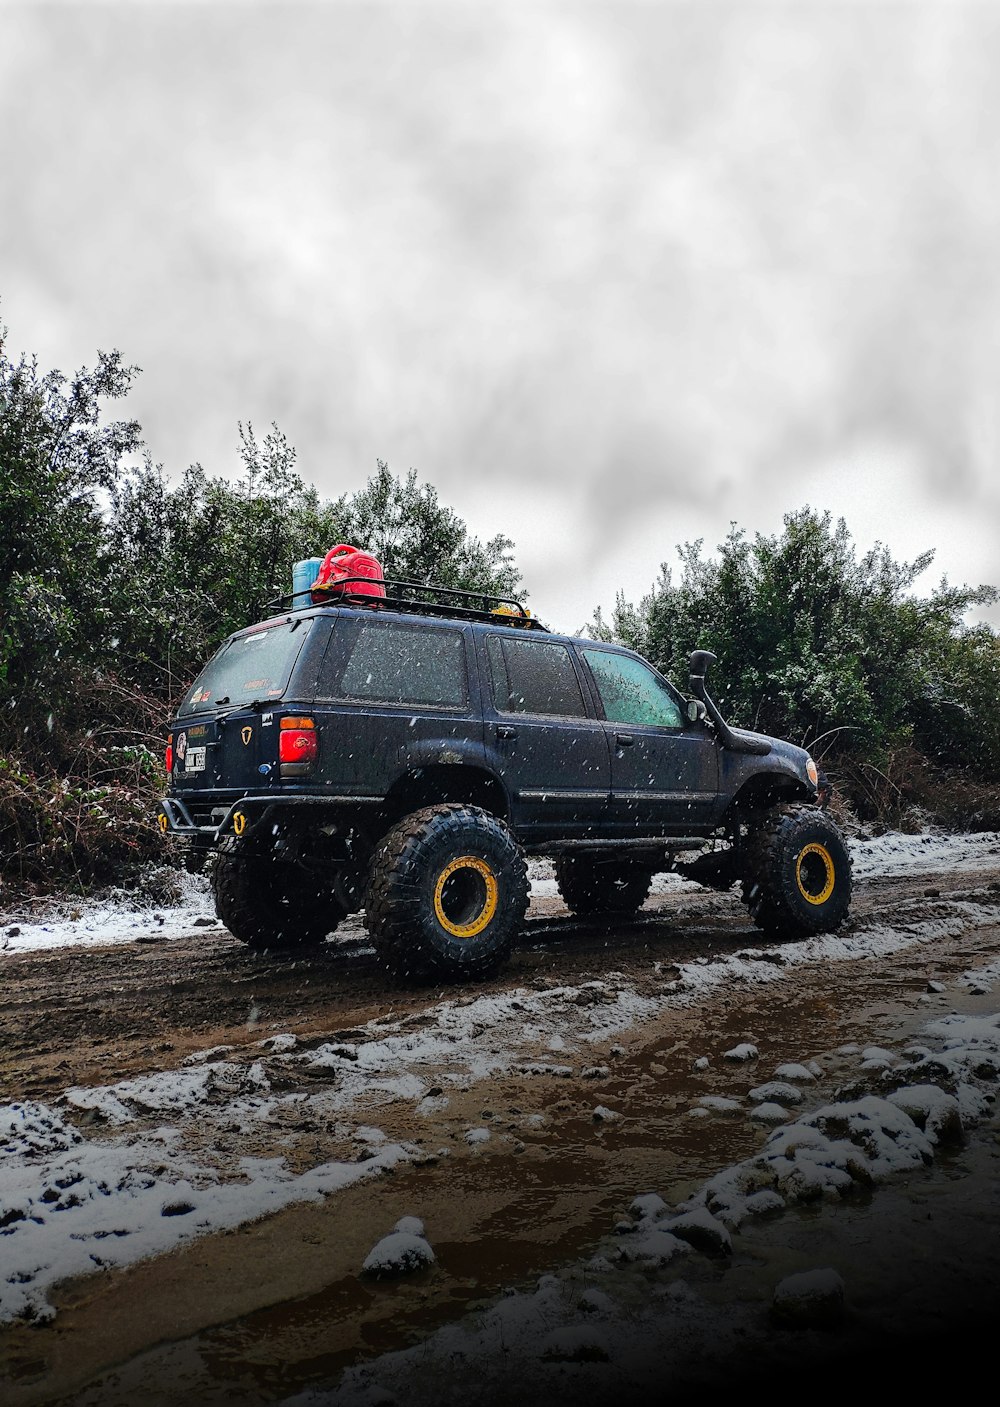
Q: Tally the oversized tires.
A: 4